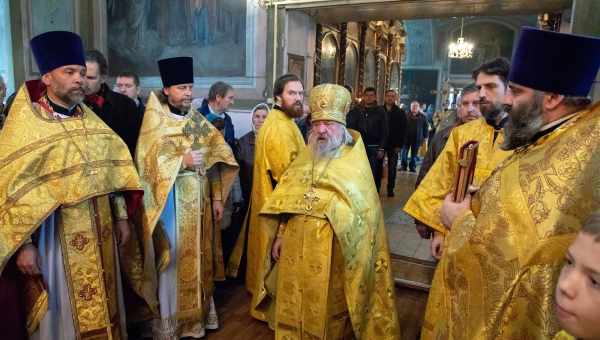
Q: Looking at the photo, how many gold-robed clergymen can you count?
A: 6